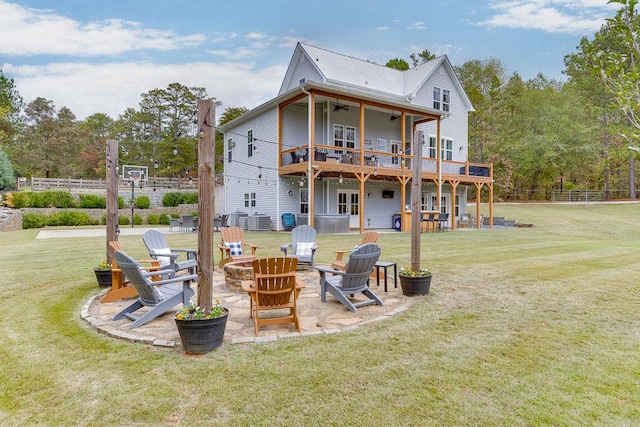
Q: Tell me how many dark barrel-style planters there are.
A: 3